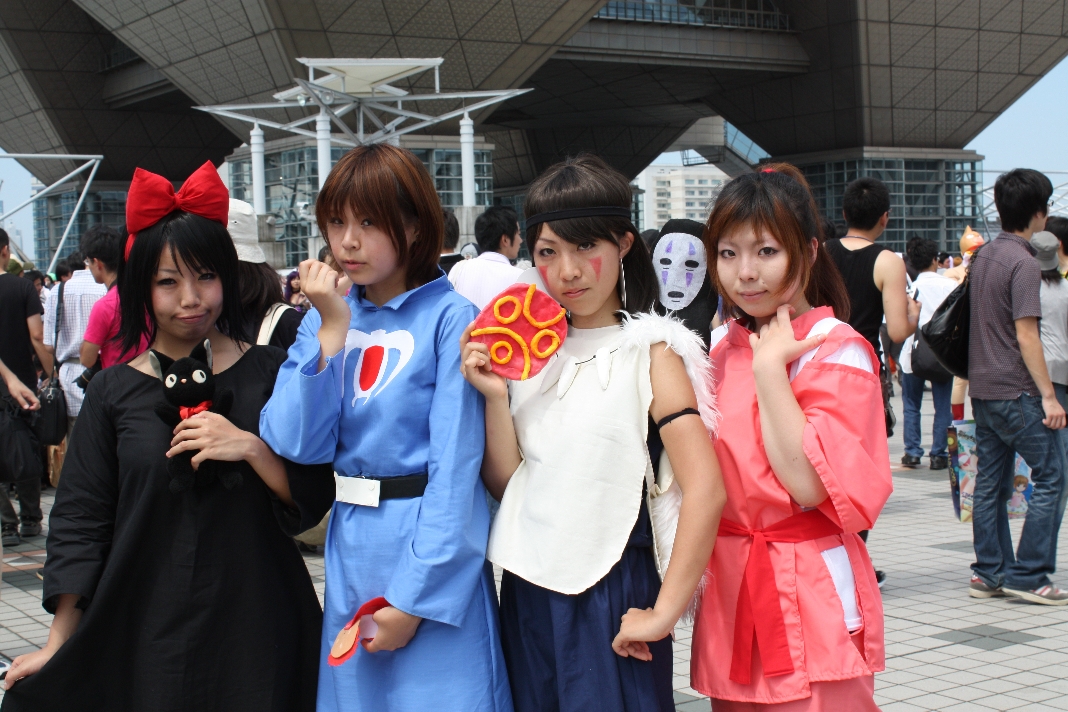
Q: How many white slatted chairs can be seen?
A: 0